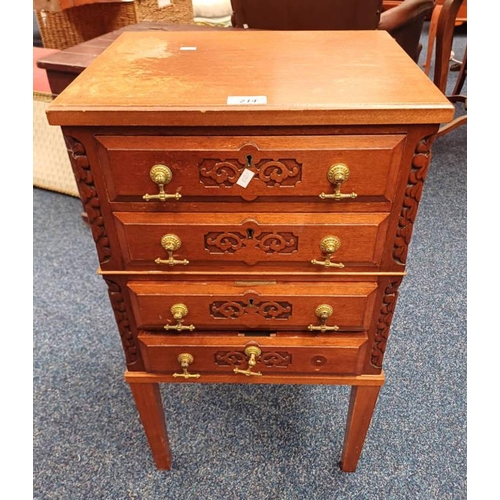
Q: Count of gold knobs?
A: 8